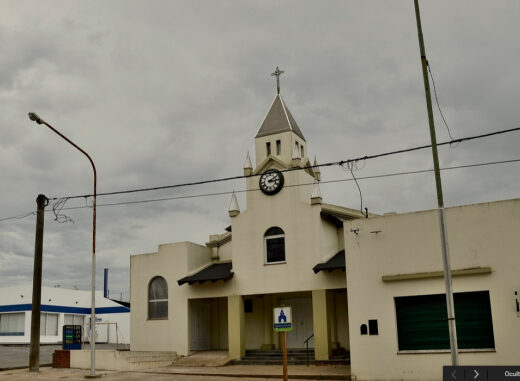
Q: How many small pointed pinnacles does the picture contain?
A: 5